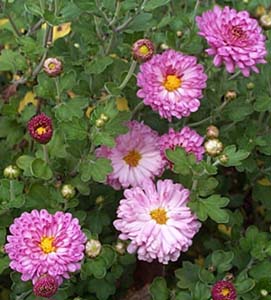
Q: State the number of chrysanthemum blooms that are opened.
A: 6